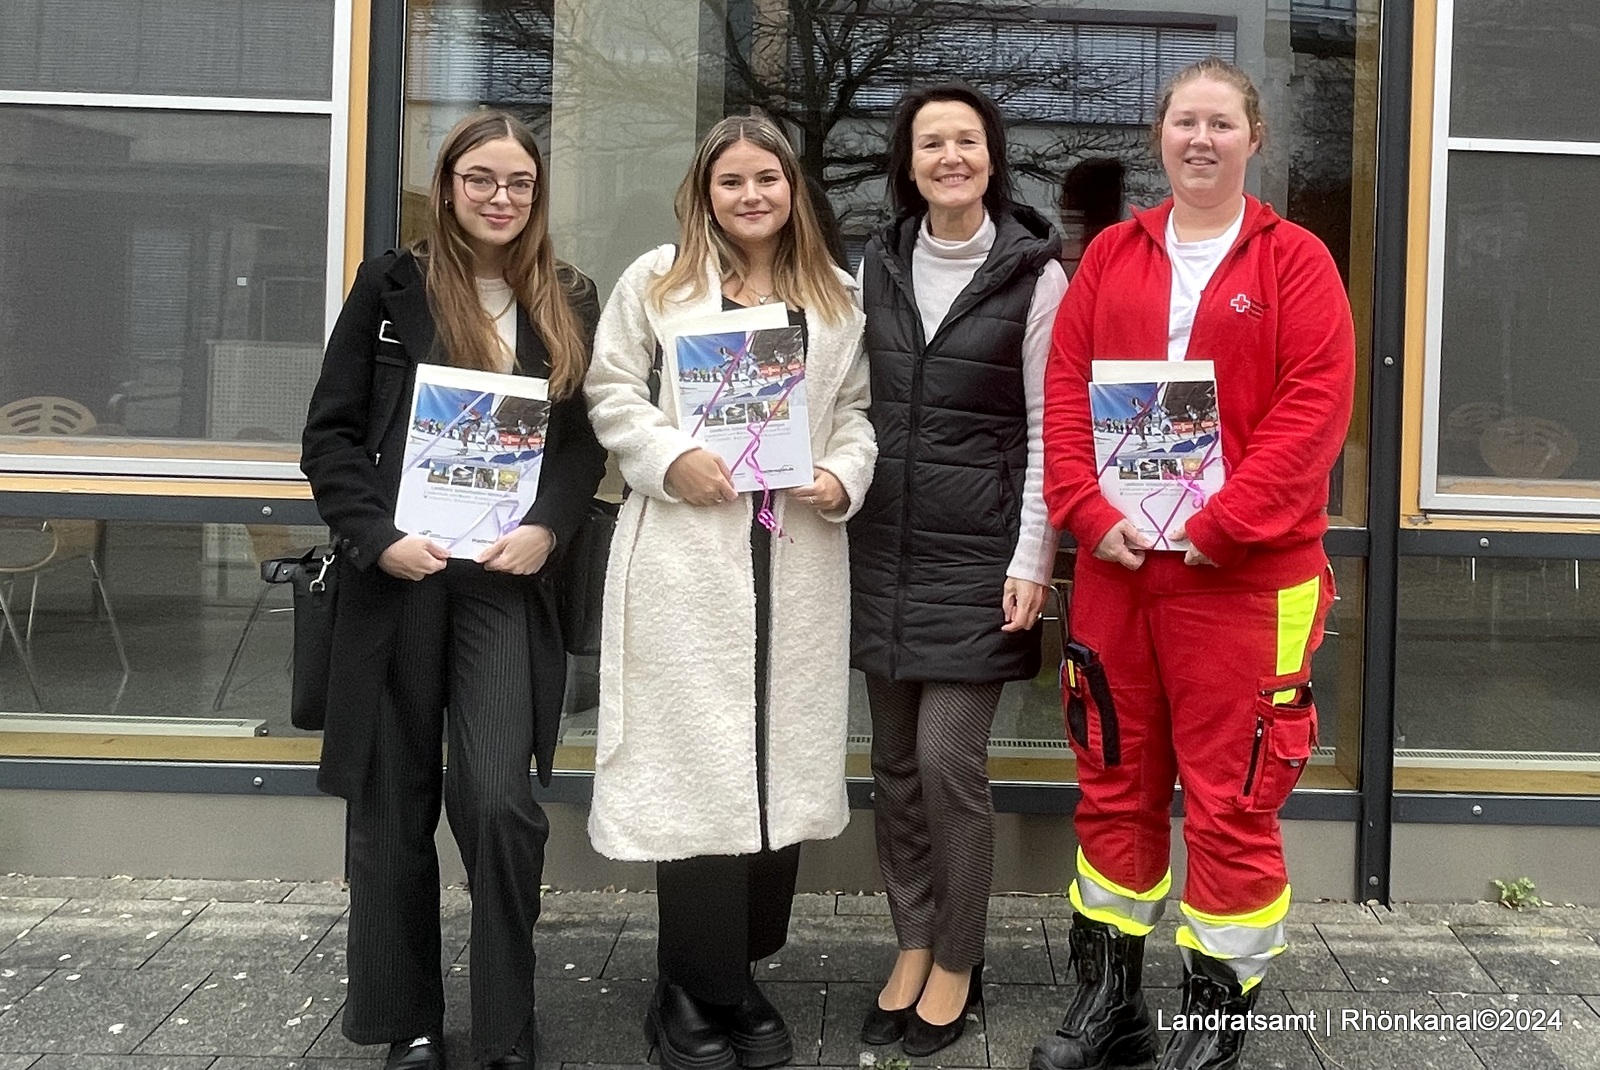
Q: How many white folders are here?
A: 3